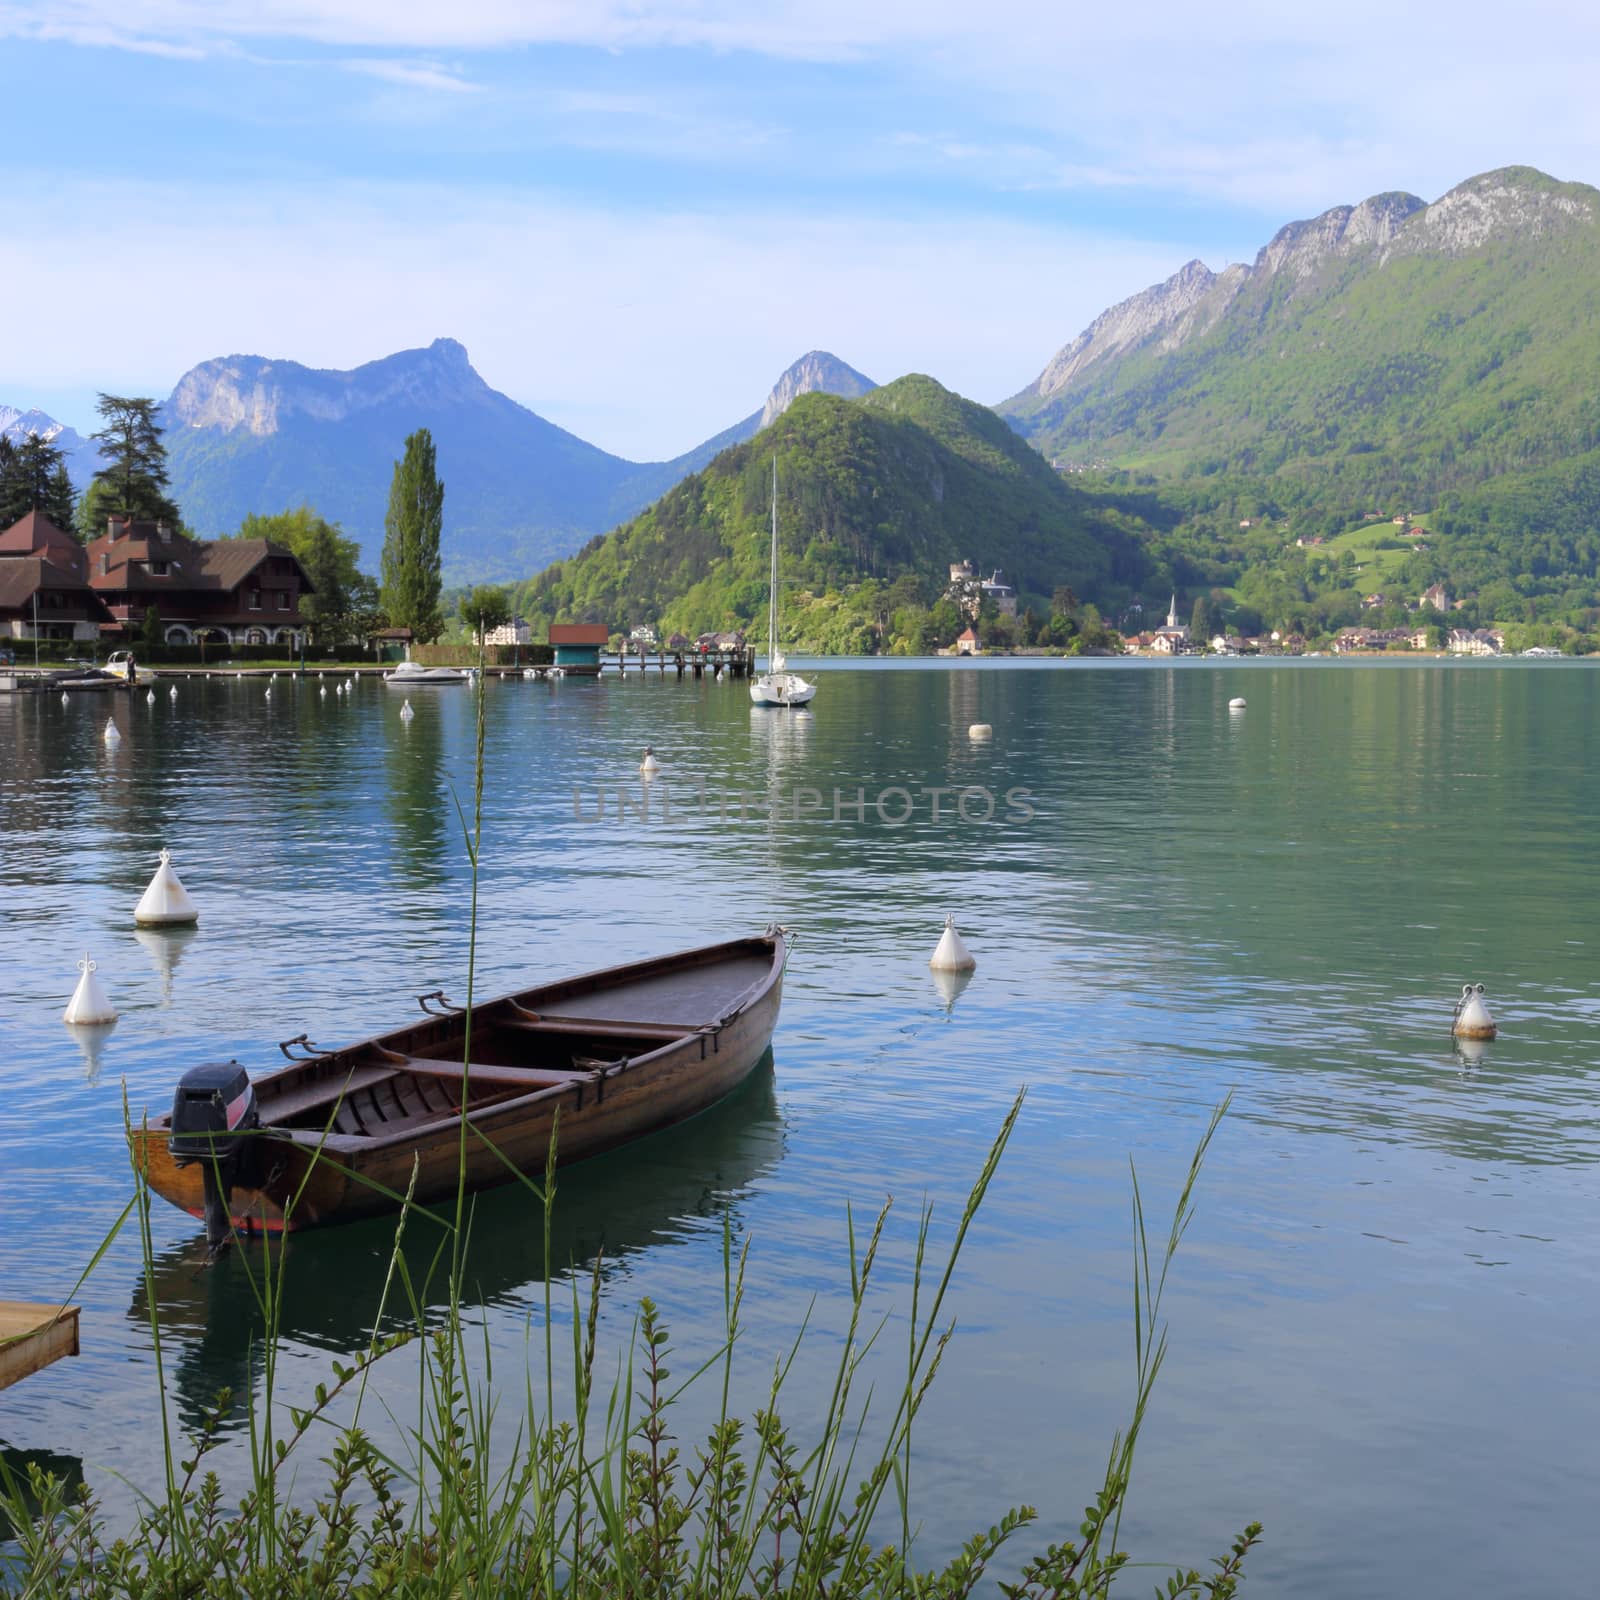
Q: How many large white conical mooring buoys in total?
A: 4